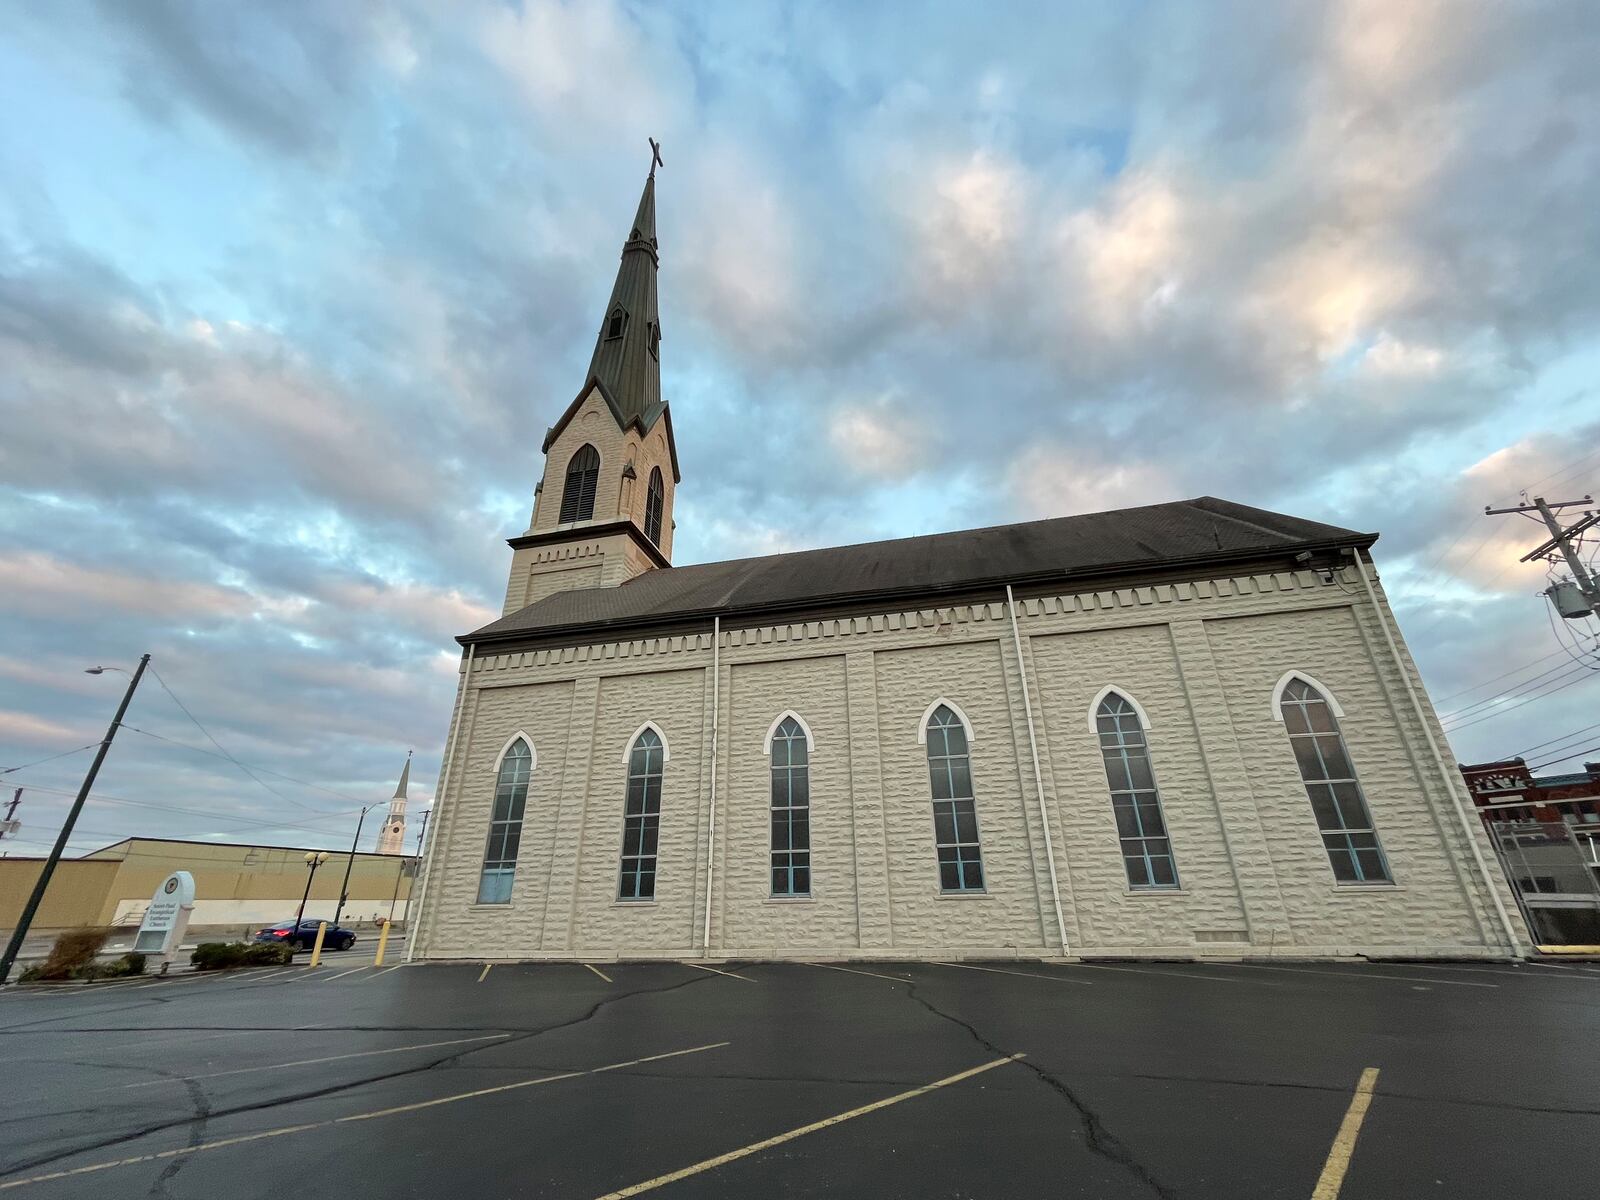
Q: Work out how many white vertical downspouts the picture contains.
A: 4